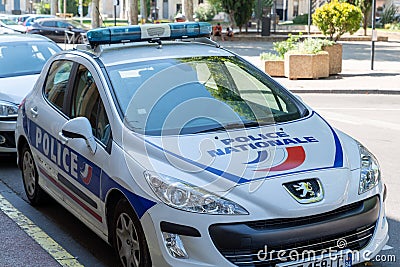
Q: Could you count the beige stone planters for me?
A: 3